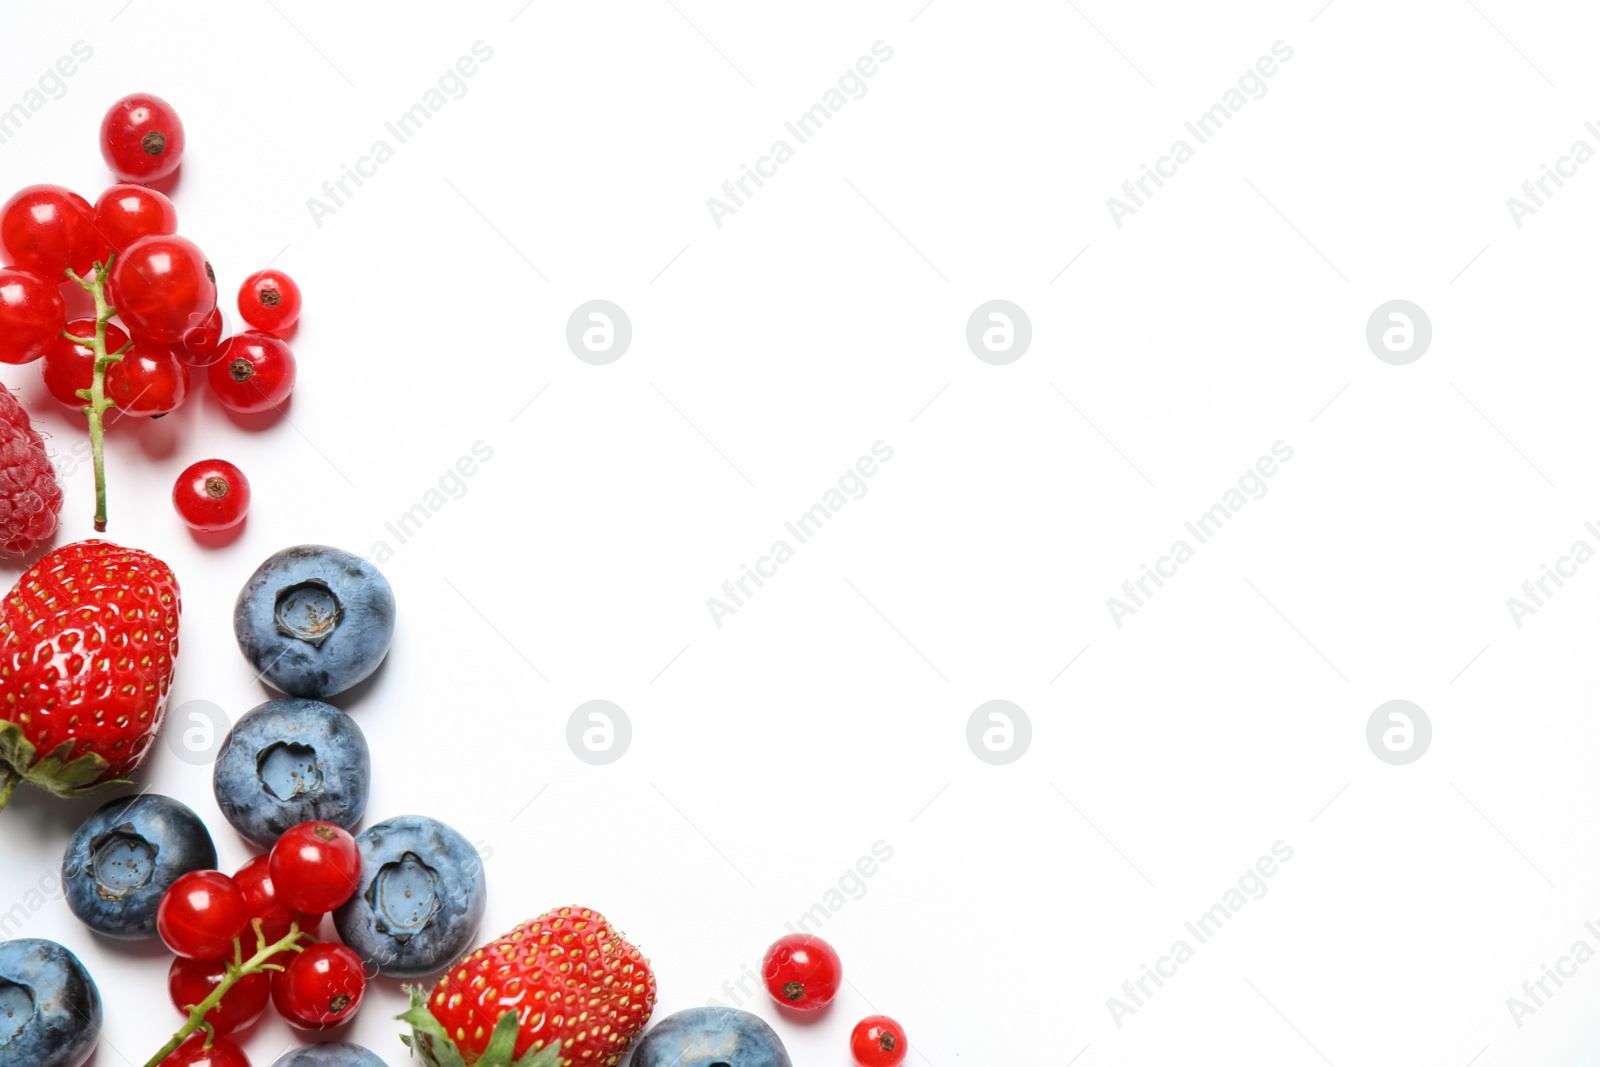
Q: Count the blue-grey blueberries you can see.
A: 7